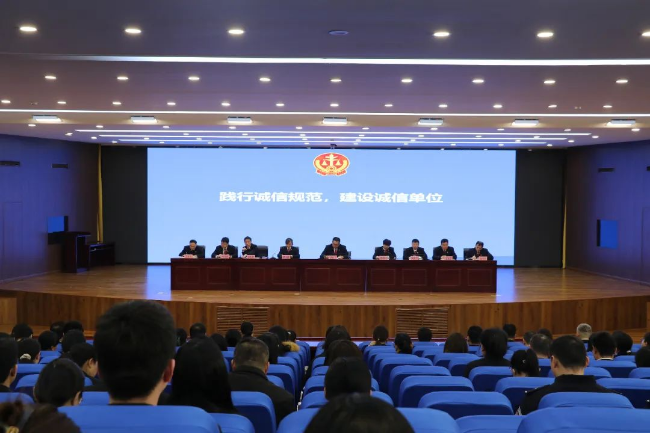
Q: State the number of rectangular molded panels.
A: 10